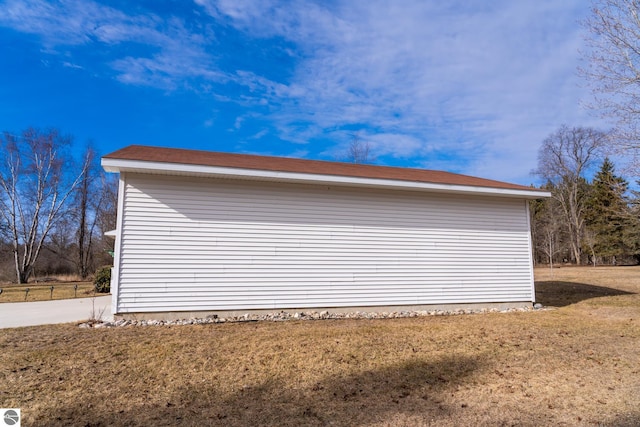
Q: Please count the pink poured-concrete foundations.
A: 0